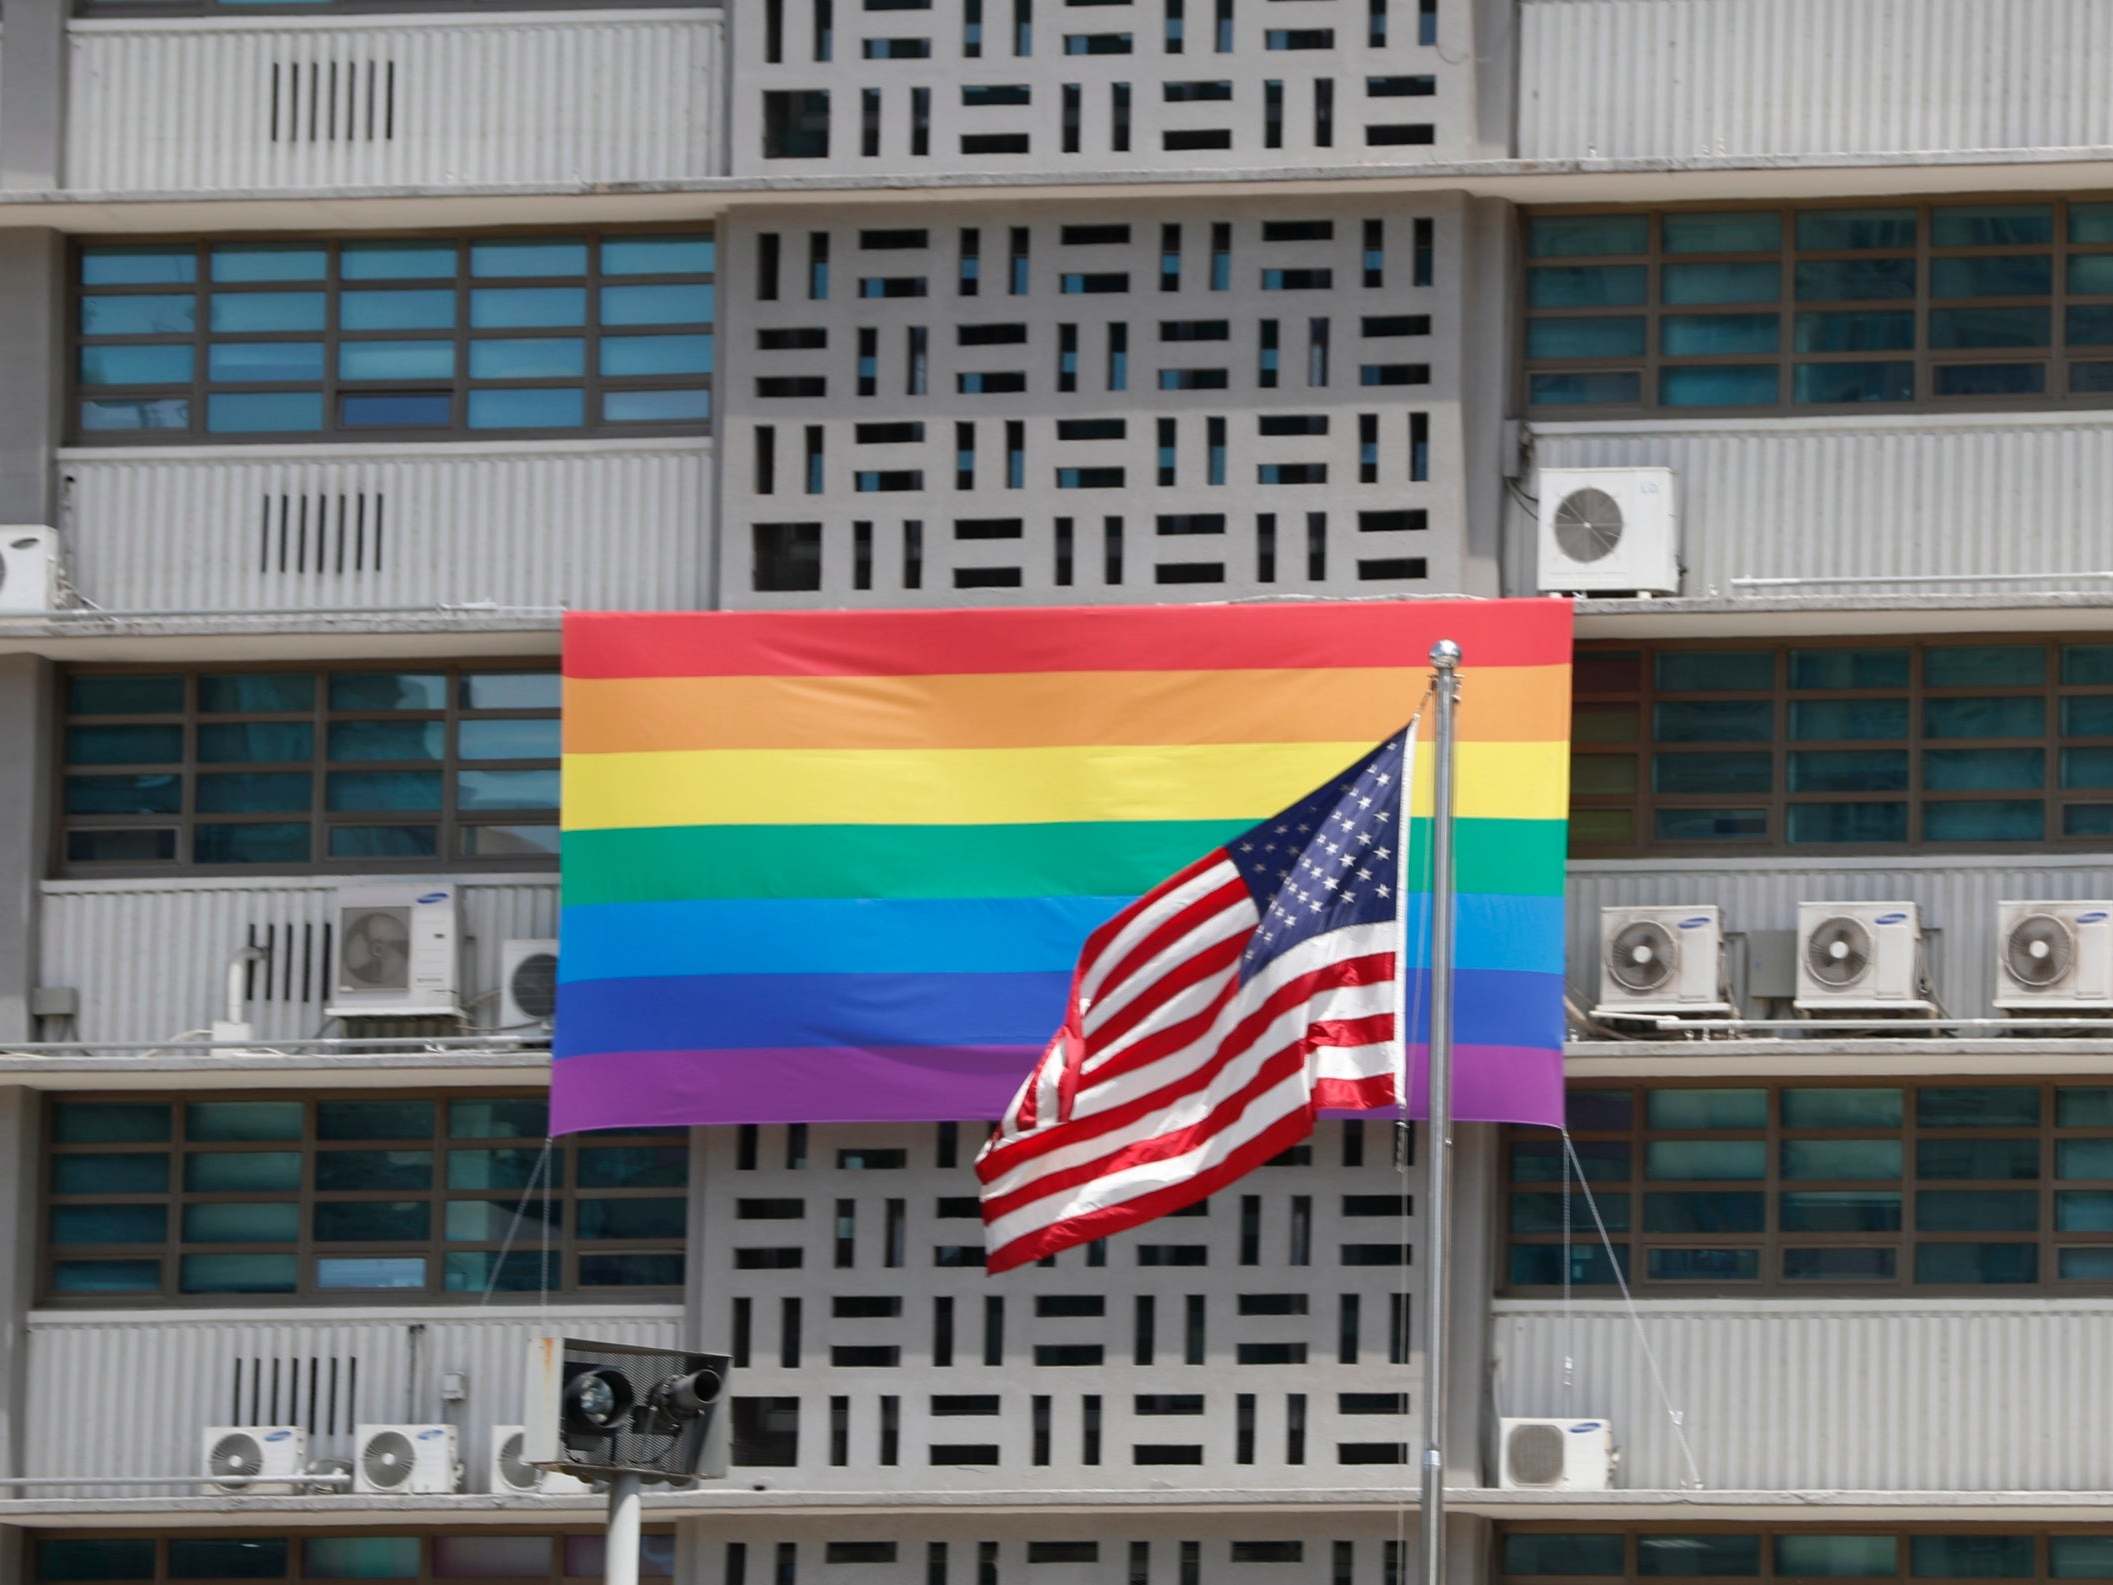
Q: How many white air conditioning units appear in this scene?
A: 11